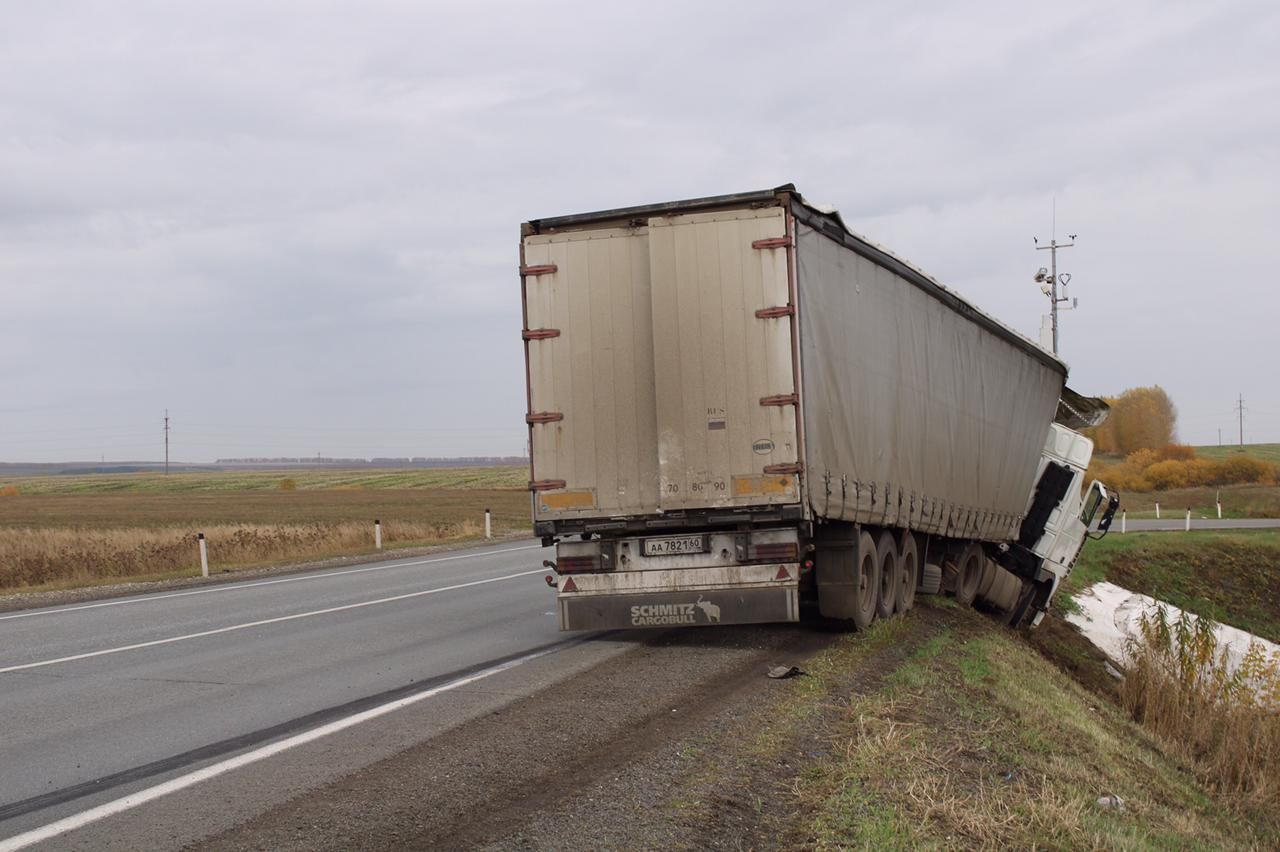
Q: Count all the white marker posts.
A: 7